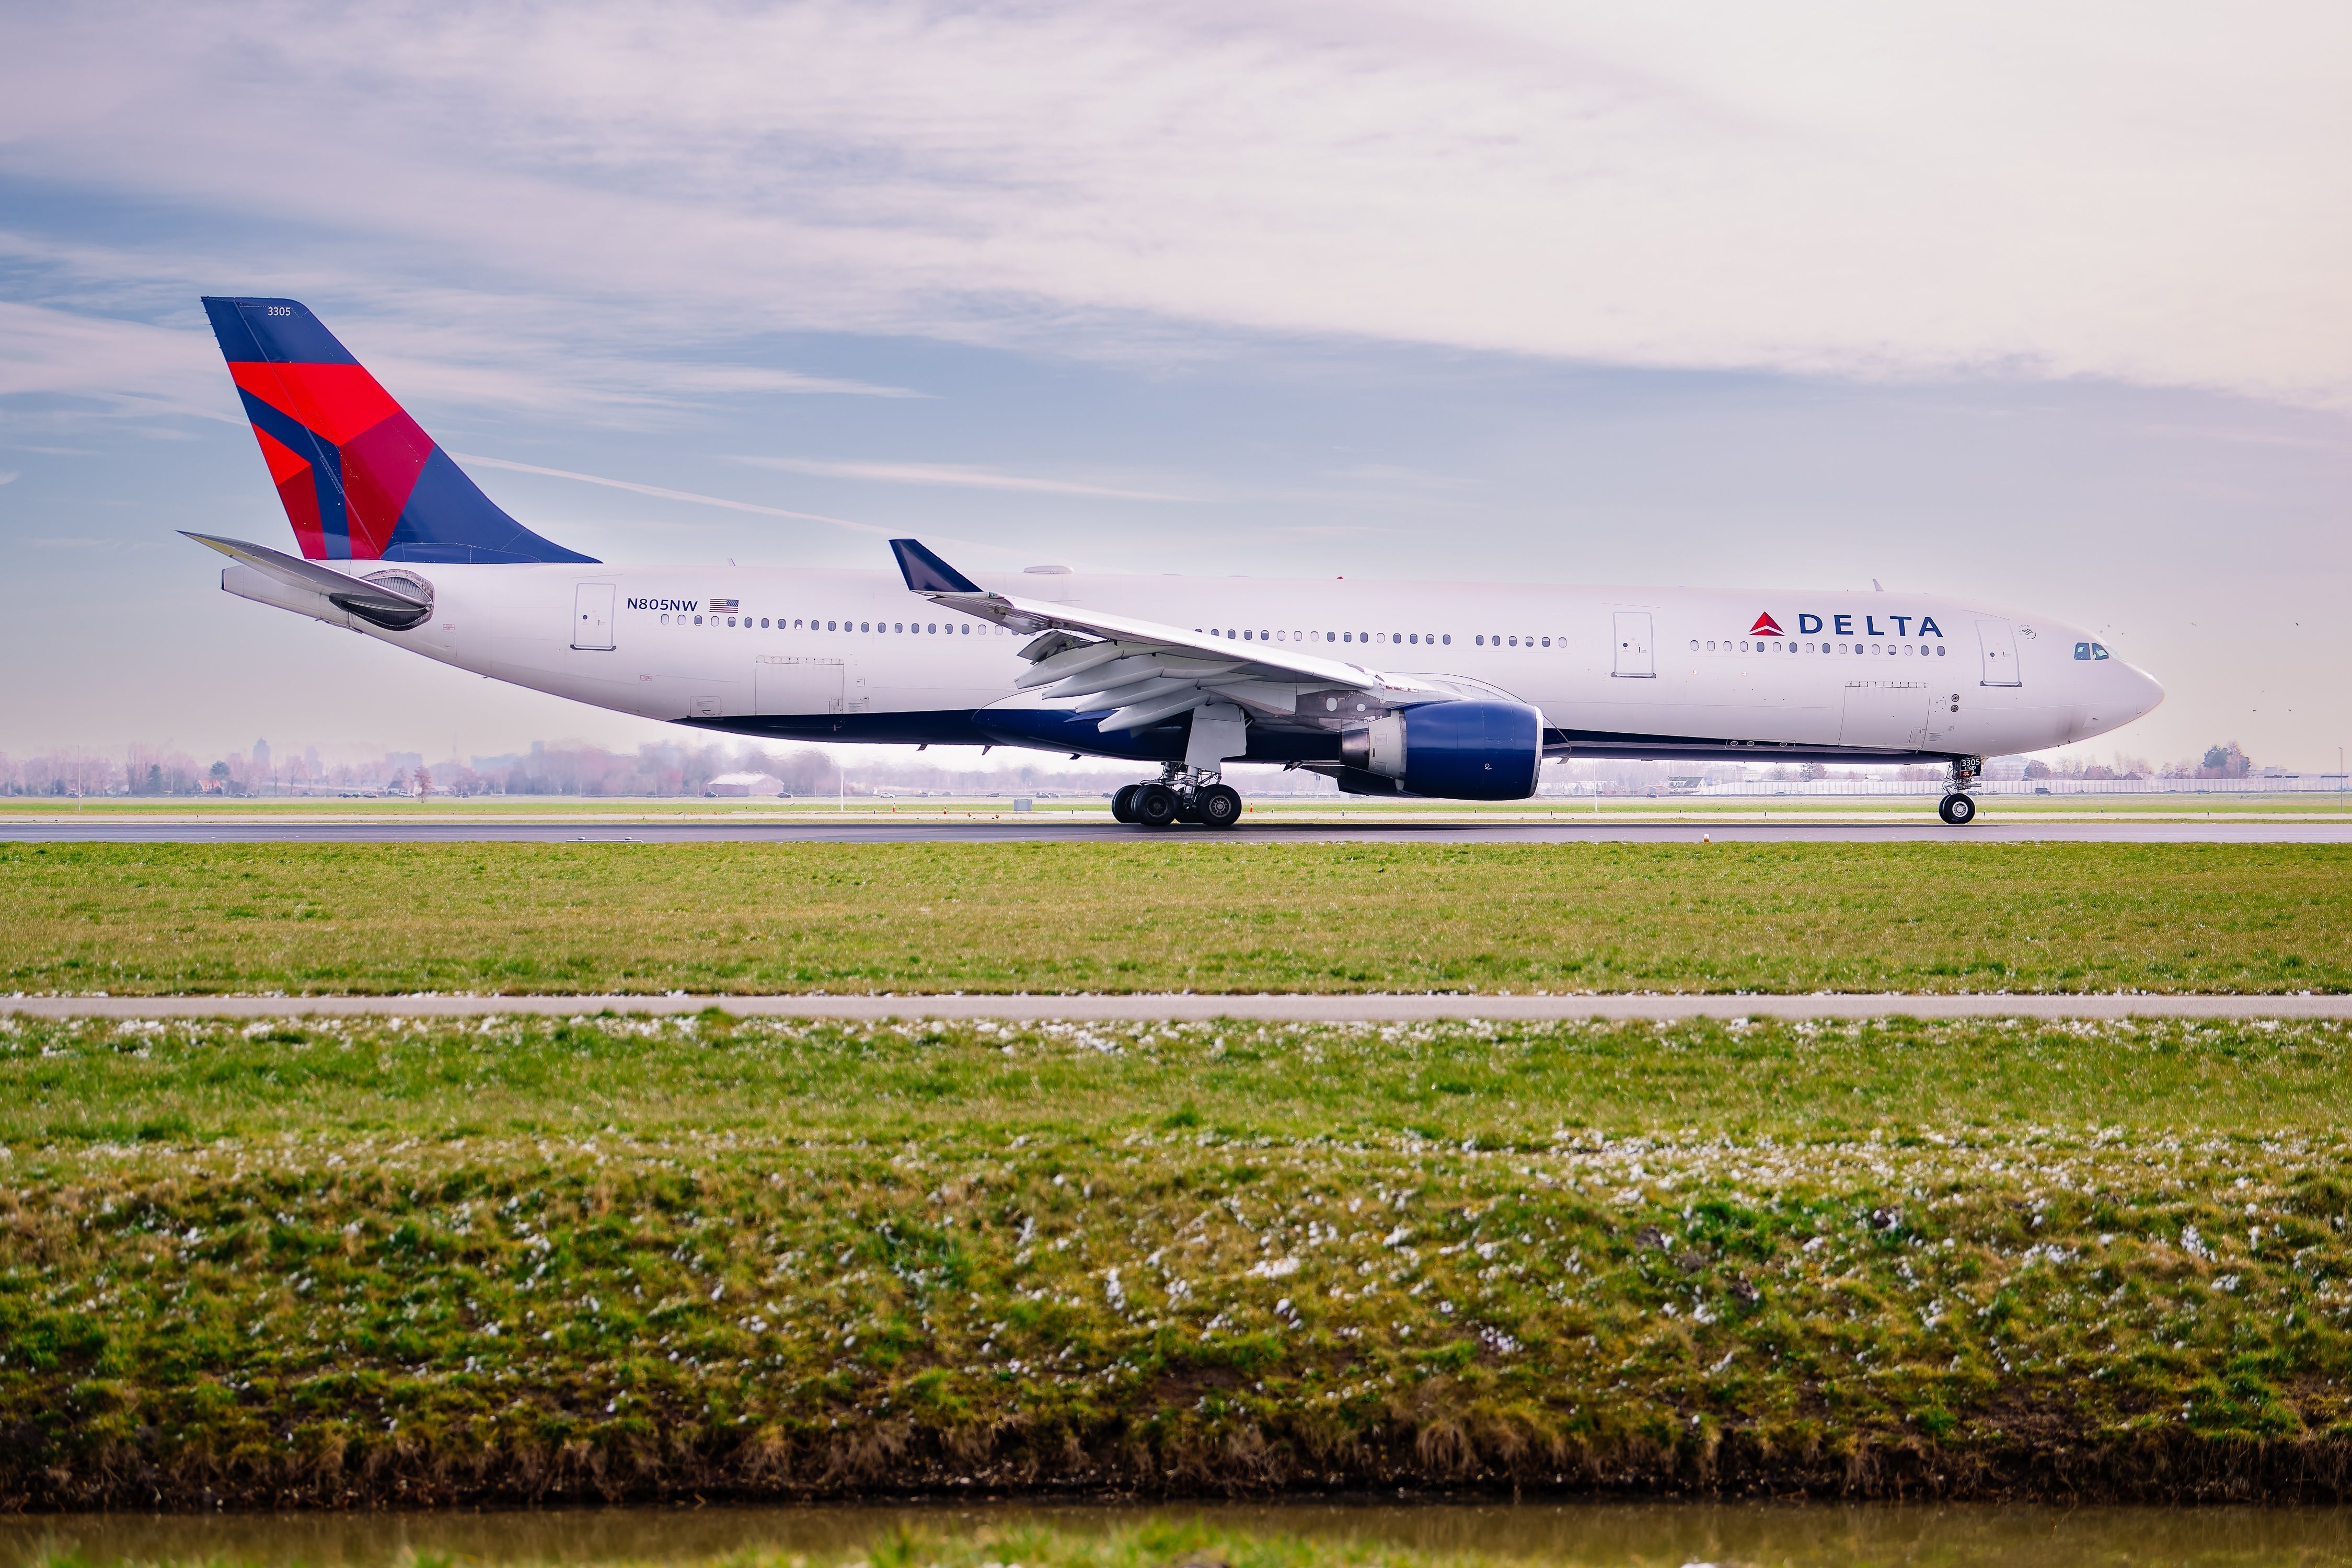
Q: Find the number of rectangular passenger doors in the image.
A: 3